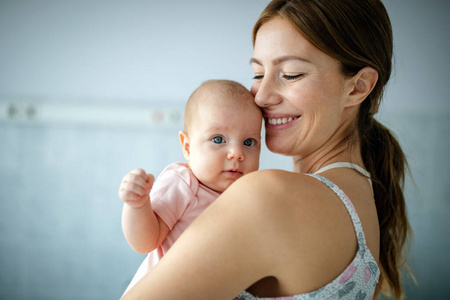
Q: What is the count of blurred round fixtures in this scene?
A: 4